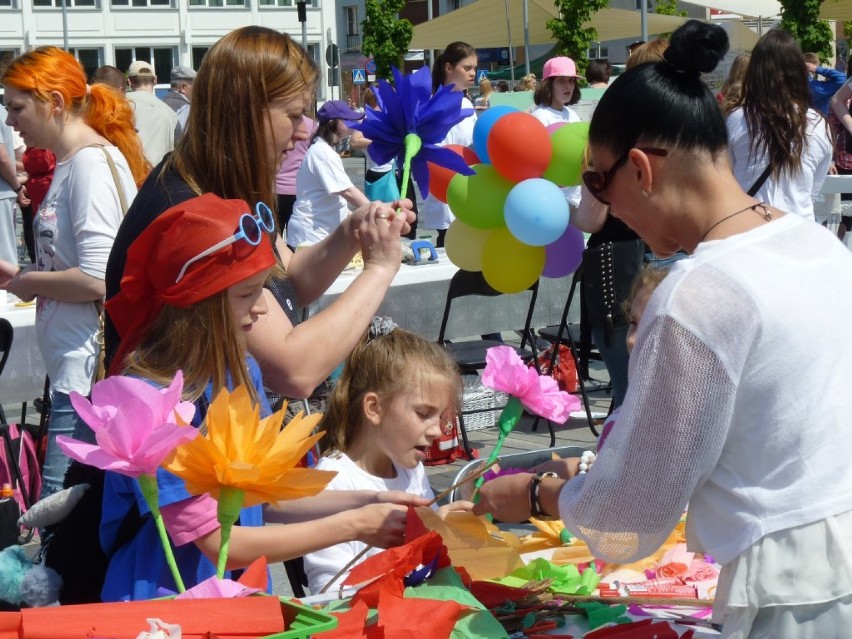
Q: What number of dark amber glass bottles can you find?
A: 0